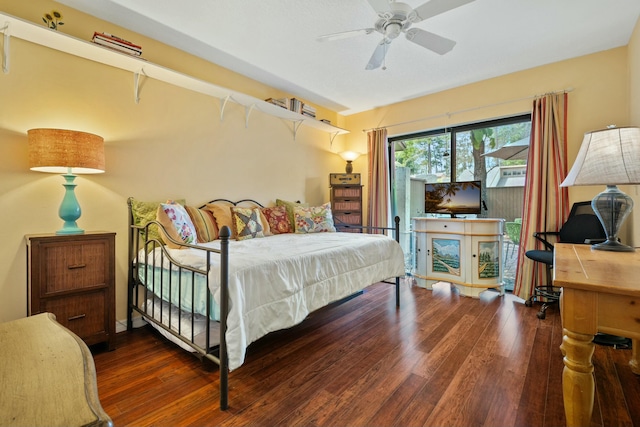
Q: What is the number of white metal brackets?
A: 6